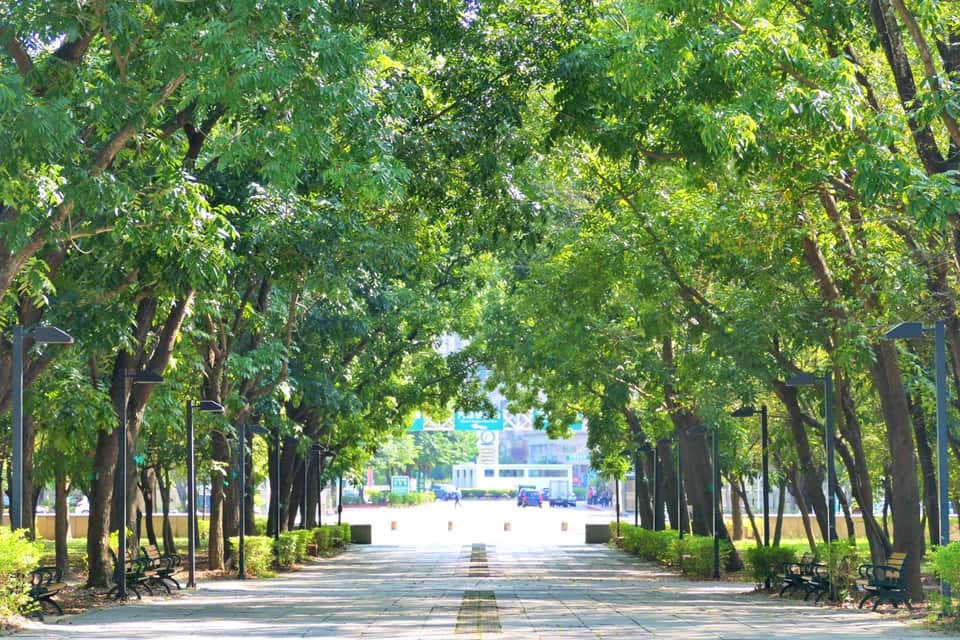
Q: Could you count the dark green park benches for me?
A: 6